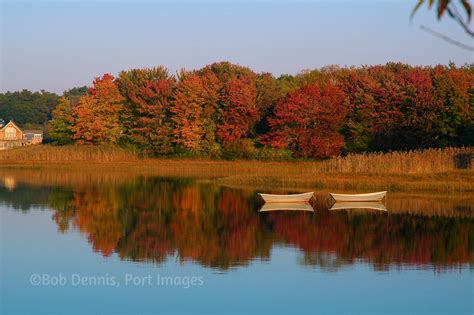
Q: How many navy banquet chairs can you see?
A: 0